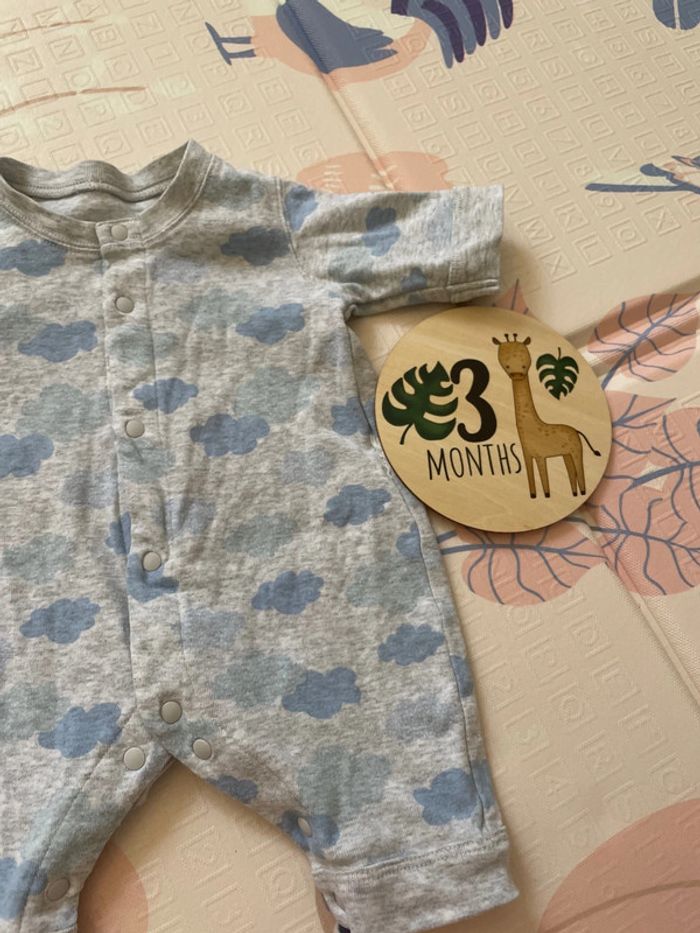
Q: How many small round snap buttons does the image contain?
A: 9